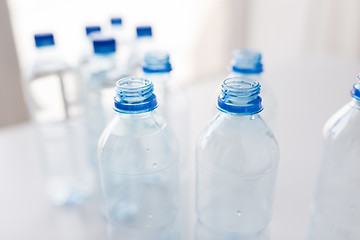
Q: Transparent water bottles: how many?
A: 10